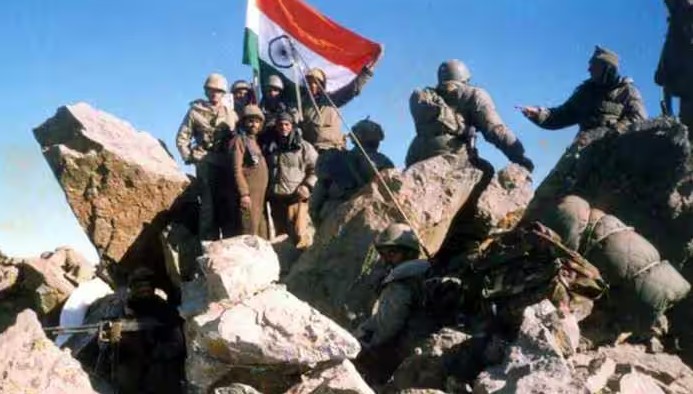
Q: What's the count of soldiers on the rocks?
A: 12